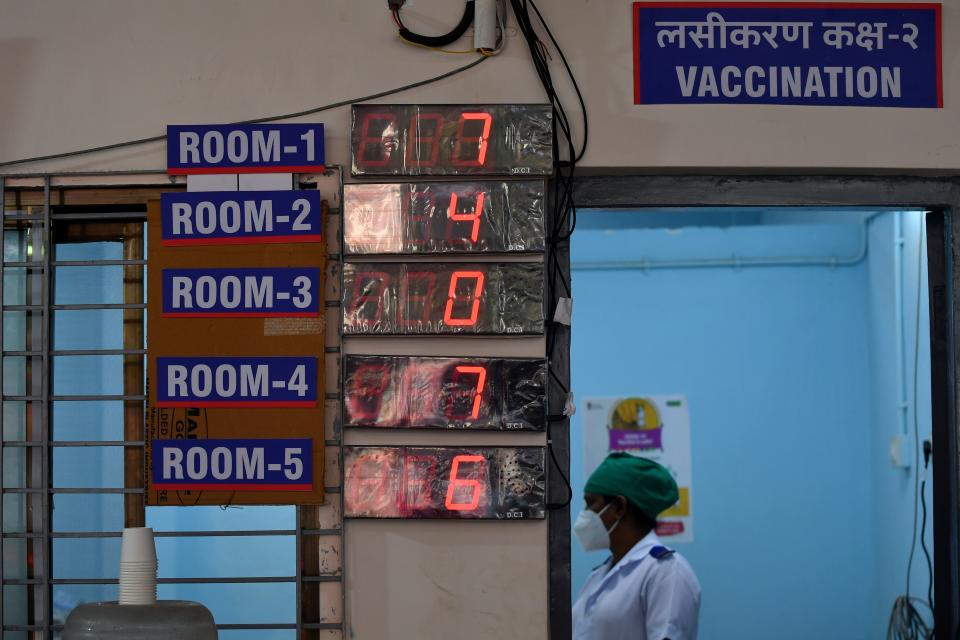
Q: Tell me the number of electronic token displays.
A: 5